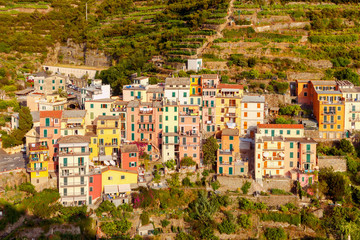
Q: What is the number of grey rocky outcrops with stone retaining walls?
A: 1